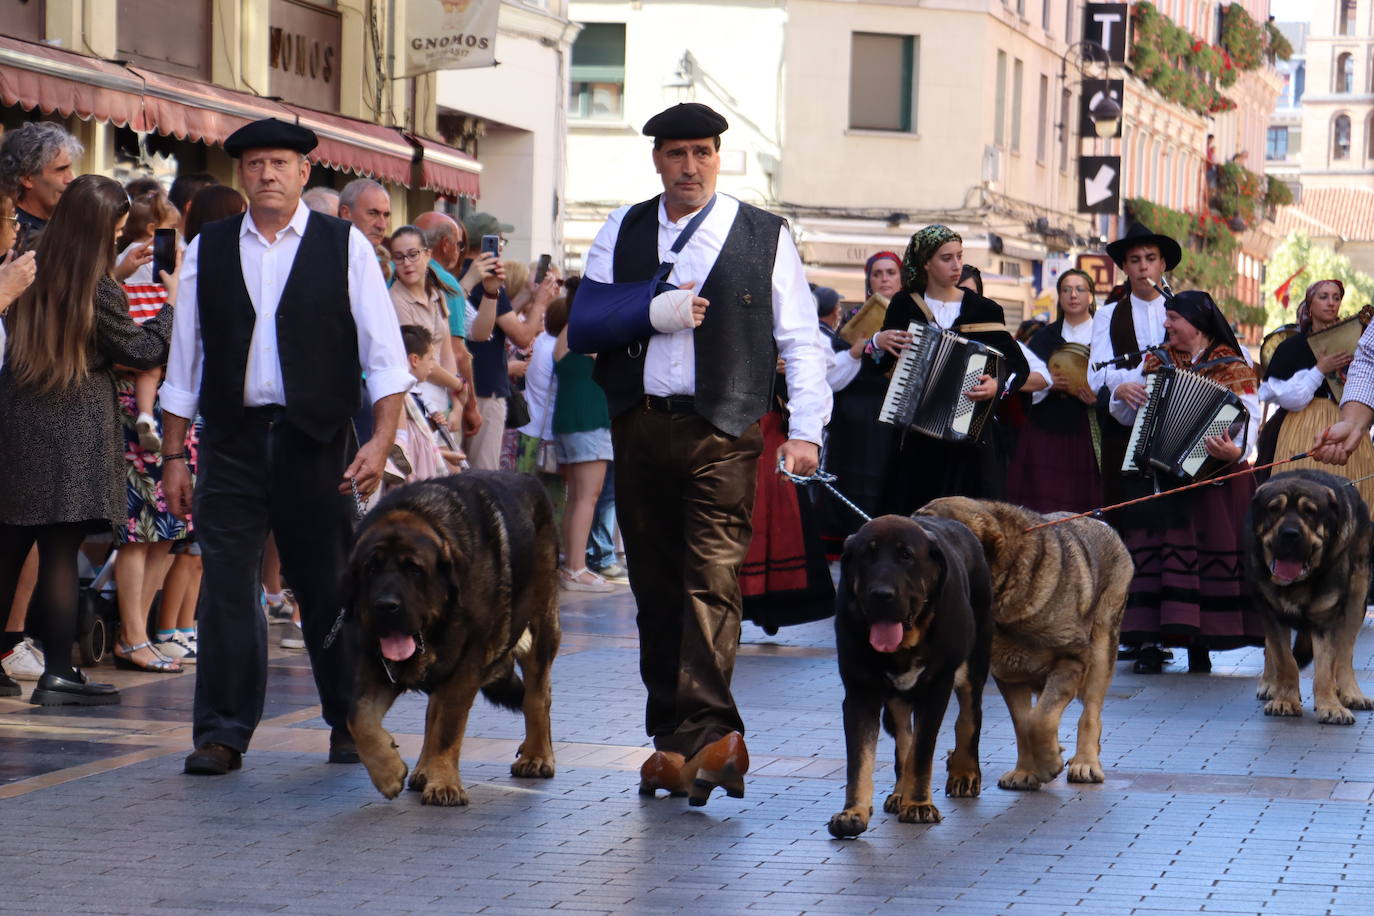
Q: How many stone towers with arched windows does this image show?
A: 1